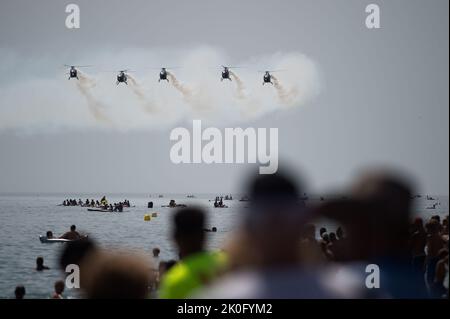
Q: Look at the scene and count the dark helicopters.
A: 5